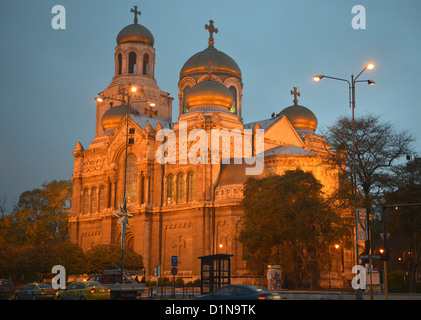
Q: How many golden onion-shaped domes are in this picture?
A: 5